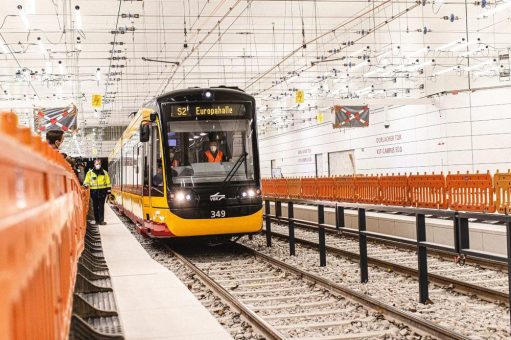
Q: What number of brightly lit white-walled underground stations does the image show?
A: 1